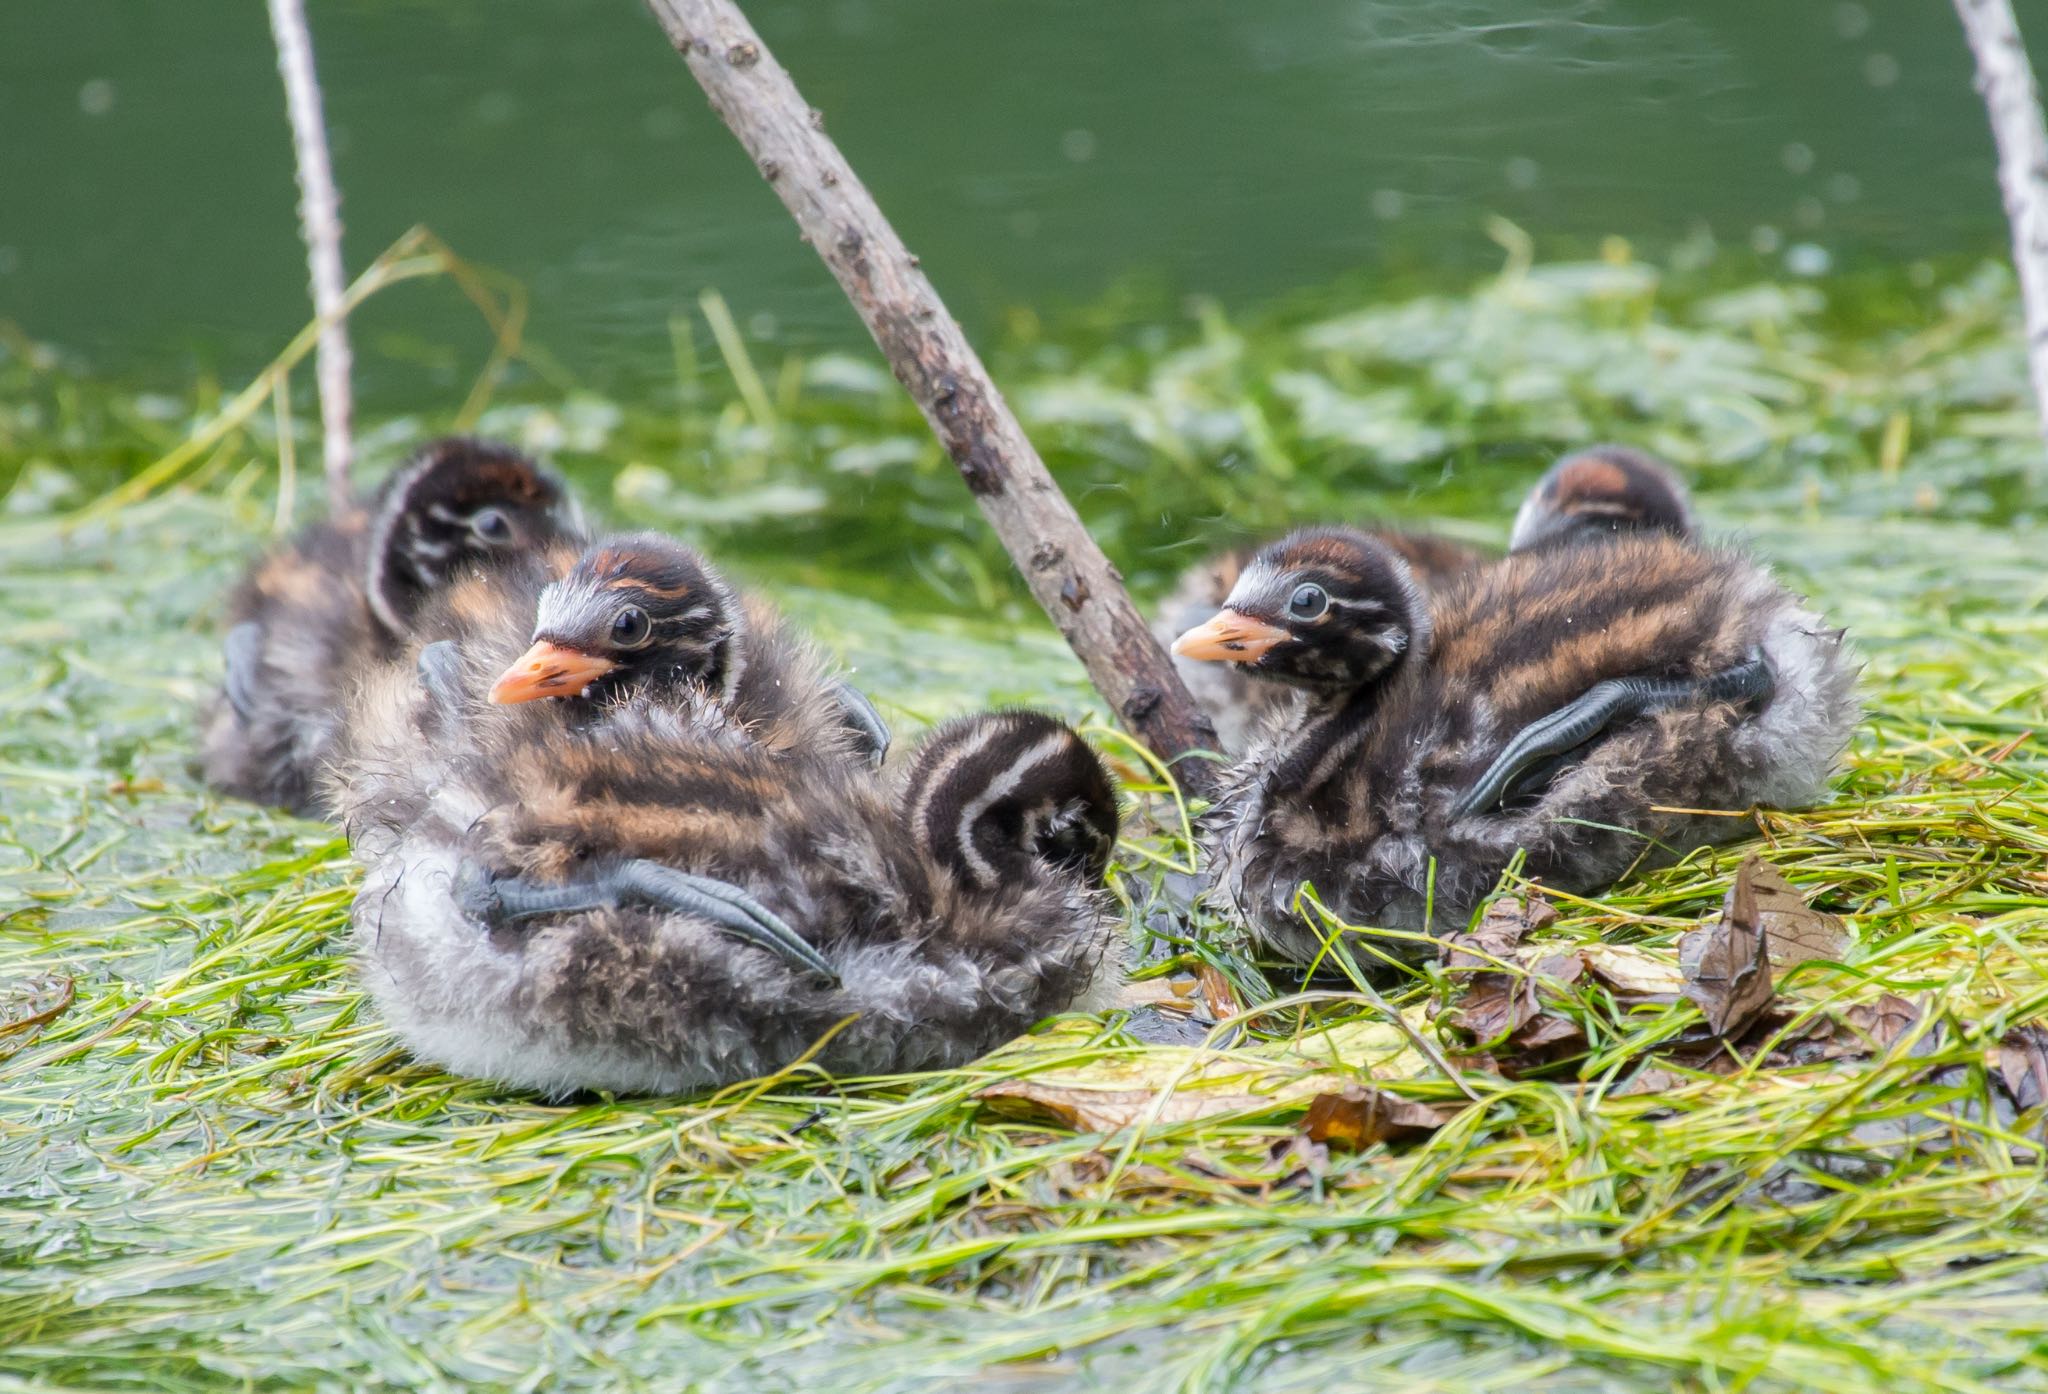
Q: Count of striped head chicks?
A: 5